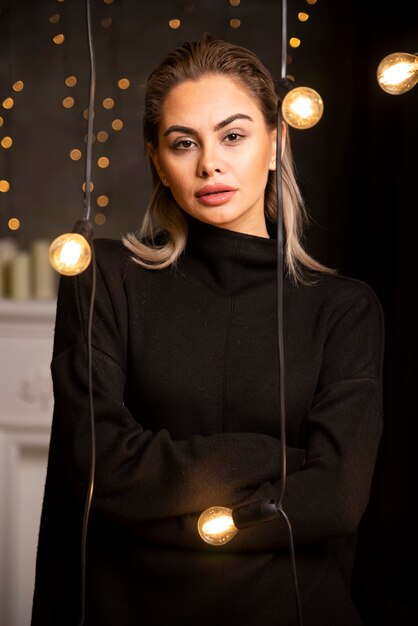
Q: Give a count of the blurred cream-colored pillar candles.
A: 3